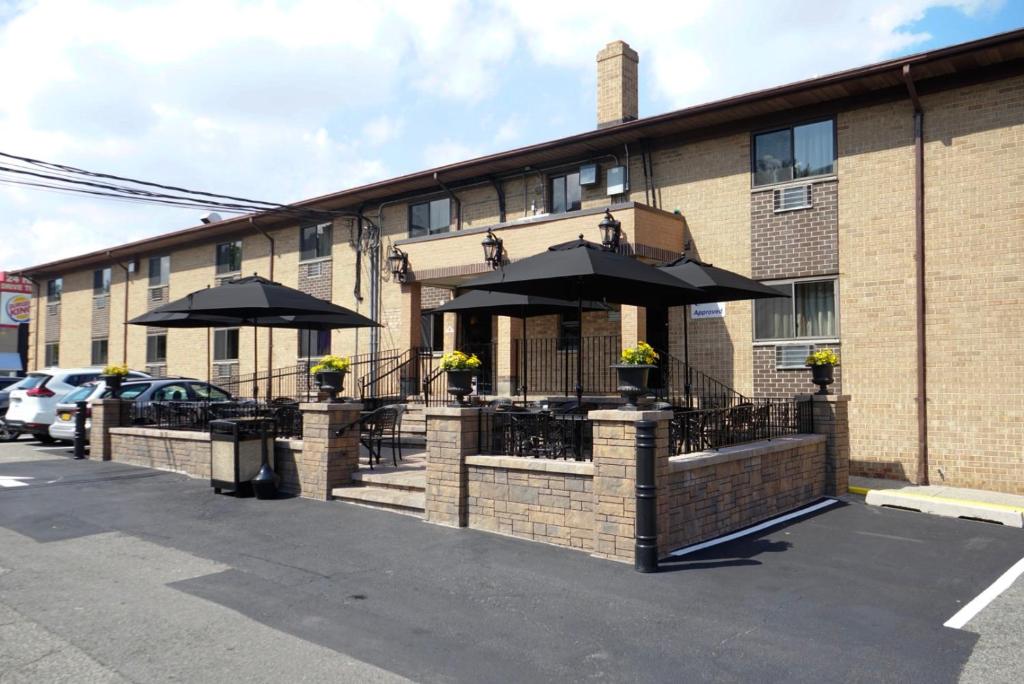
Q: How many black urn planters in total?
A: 5